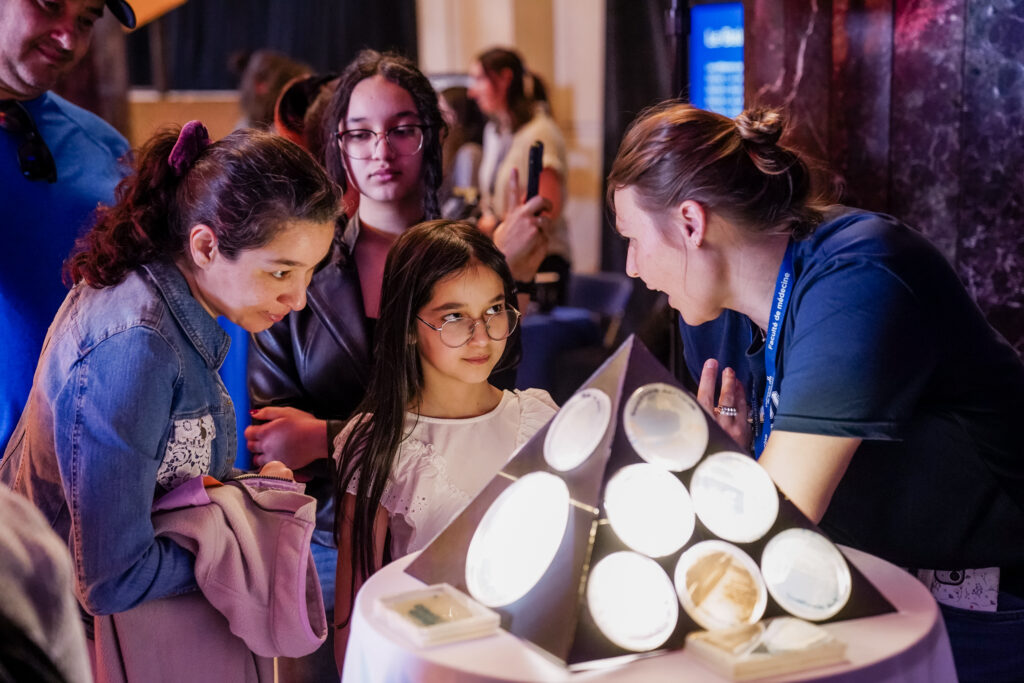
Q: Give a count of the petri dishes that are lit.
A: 8